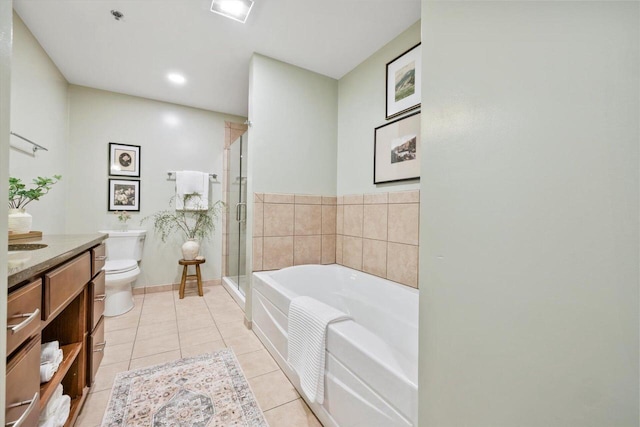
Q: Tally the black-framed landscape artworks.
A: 2